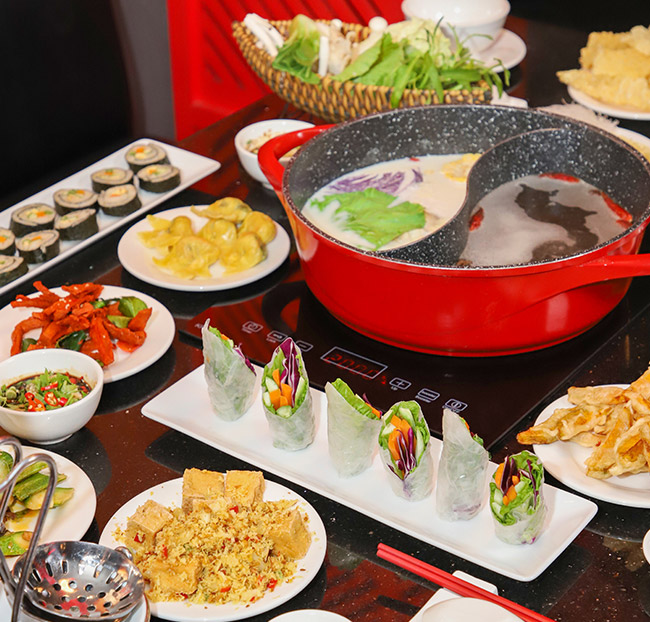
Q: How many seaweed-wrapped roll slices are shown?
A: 10